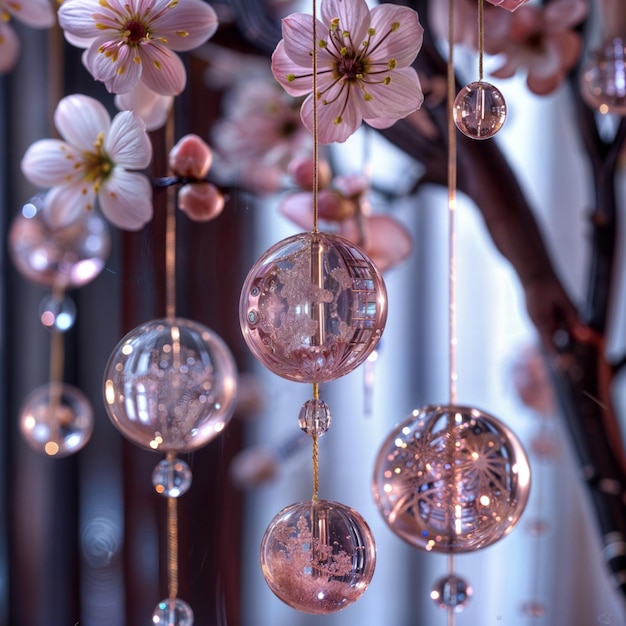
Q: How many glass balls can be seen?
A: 13